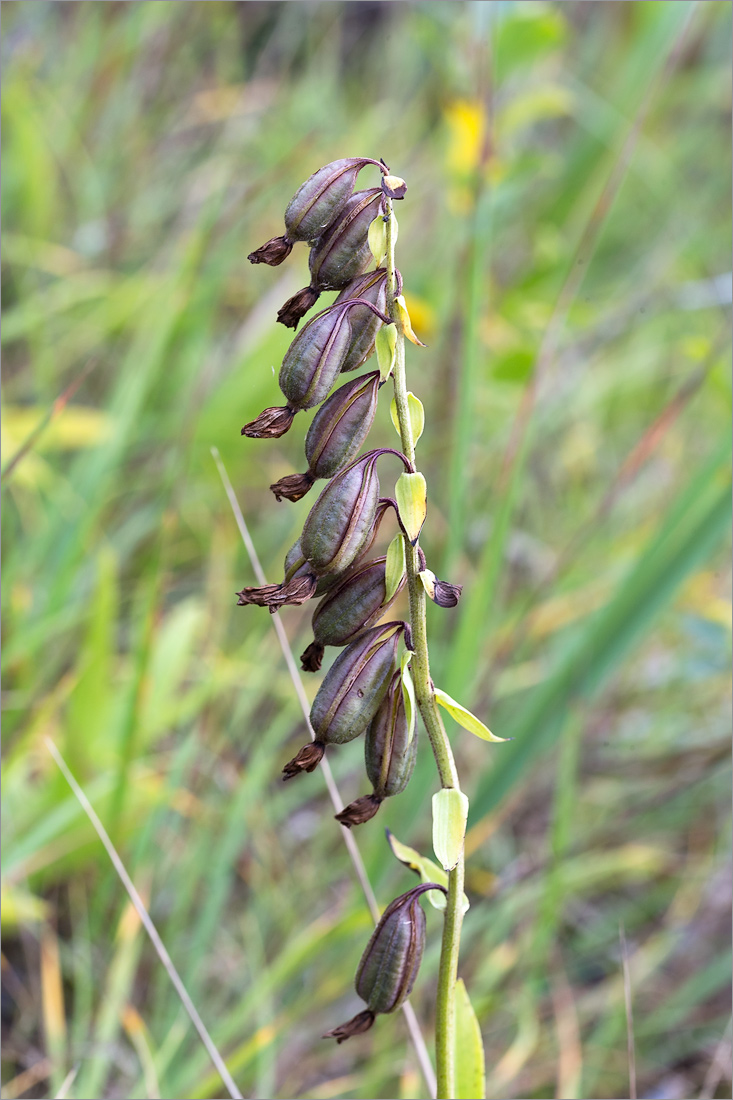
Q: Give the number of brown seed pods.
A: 11